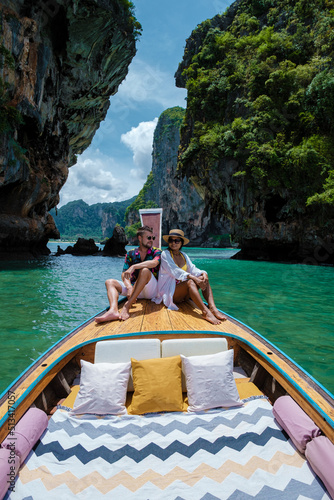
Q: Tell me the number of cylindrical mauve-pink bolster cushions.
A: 4